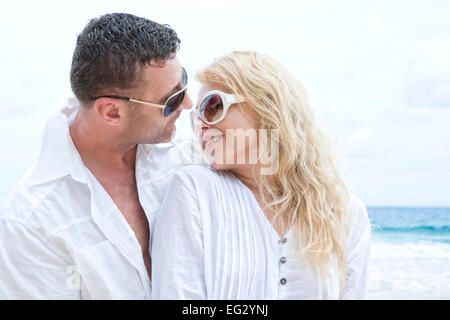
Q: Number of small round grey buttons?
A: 3